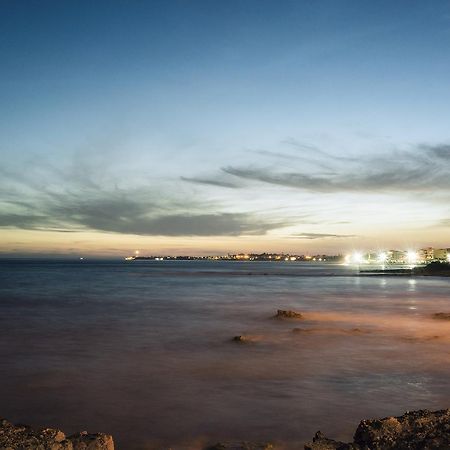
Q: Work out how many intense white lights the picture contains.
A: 3